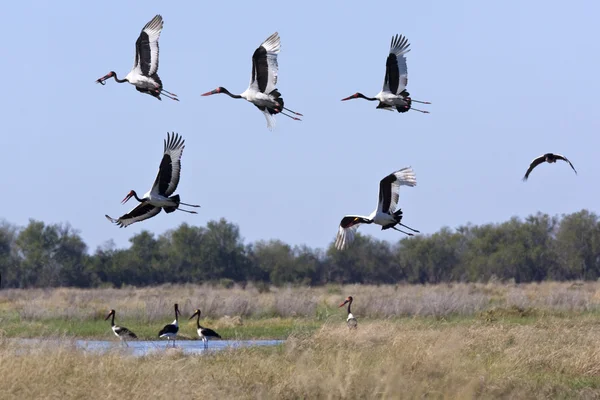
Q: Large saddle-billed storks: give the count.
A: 9